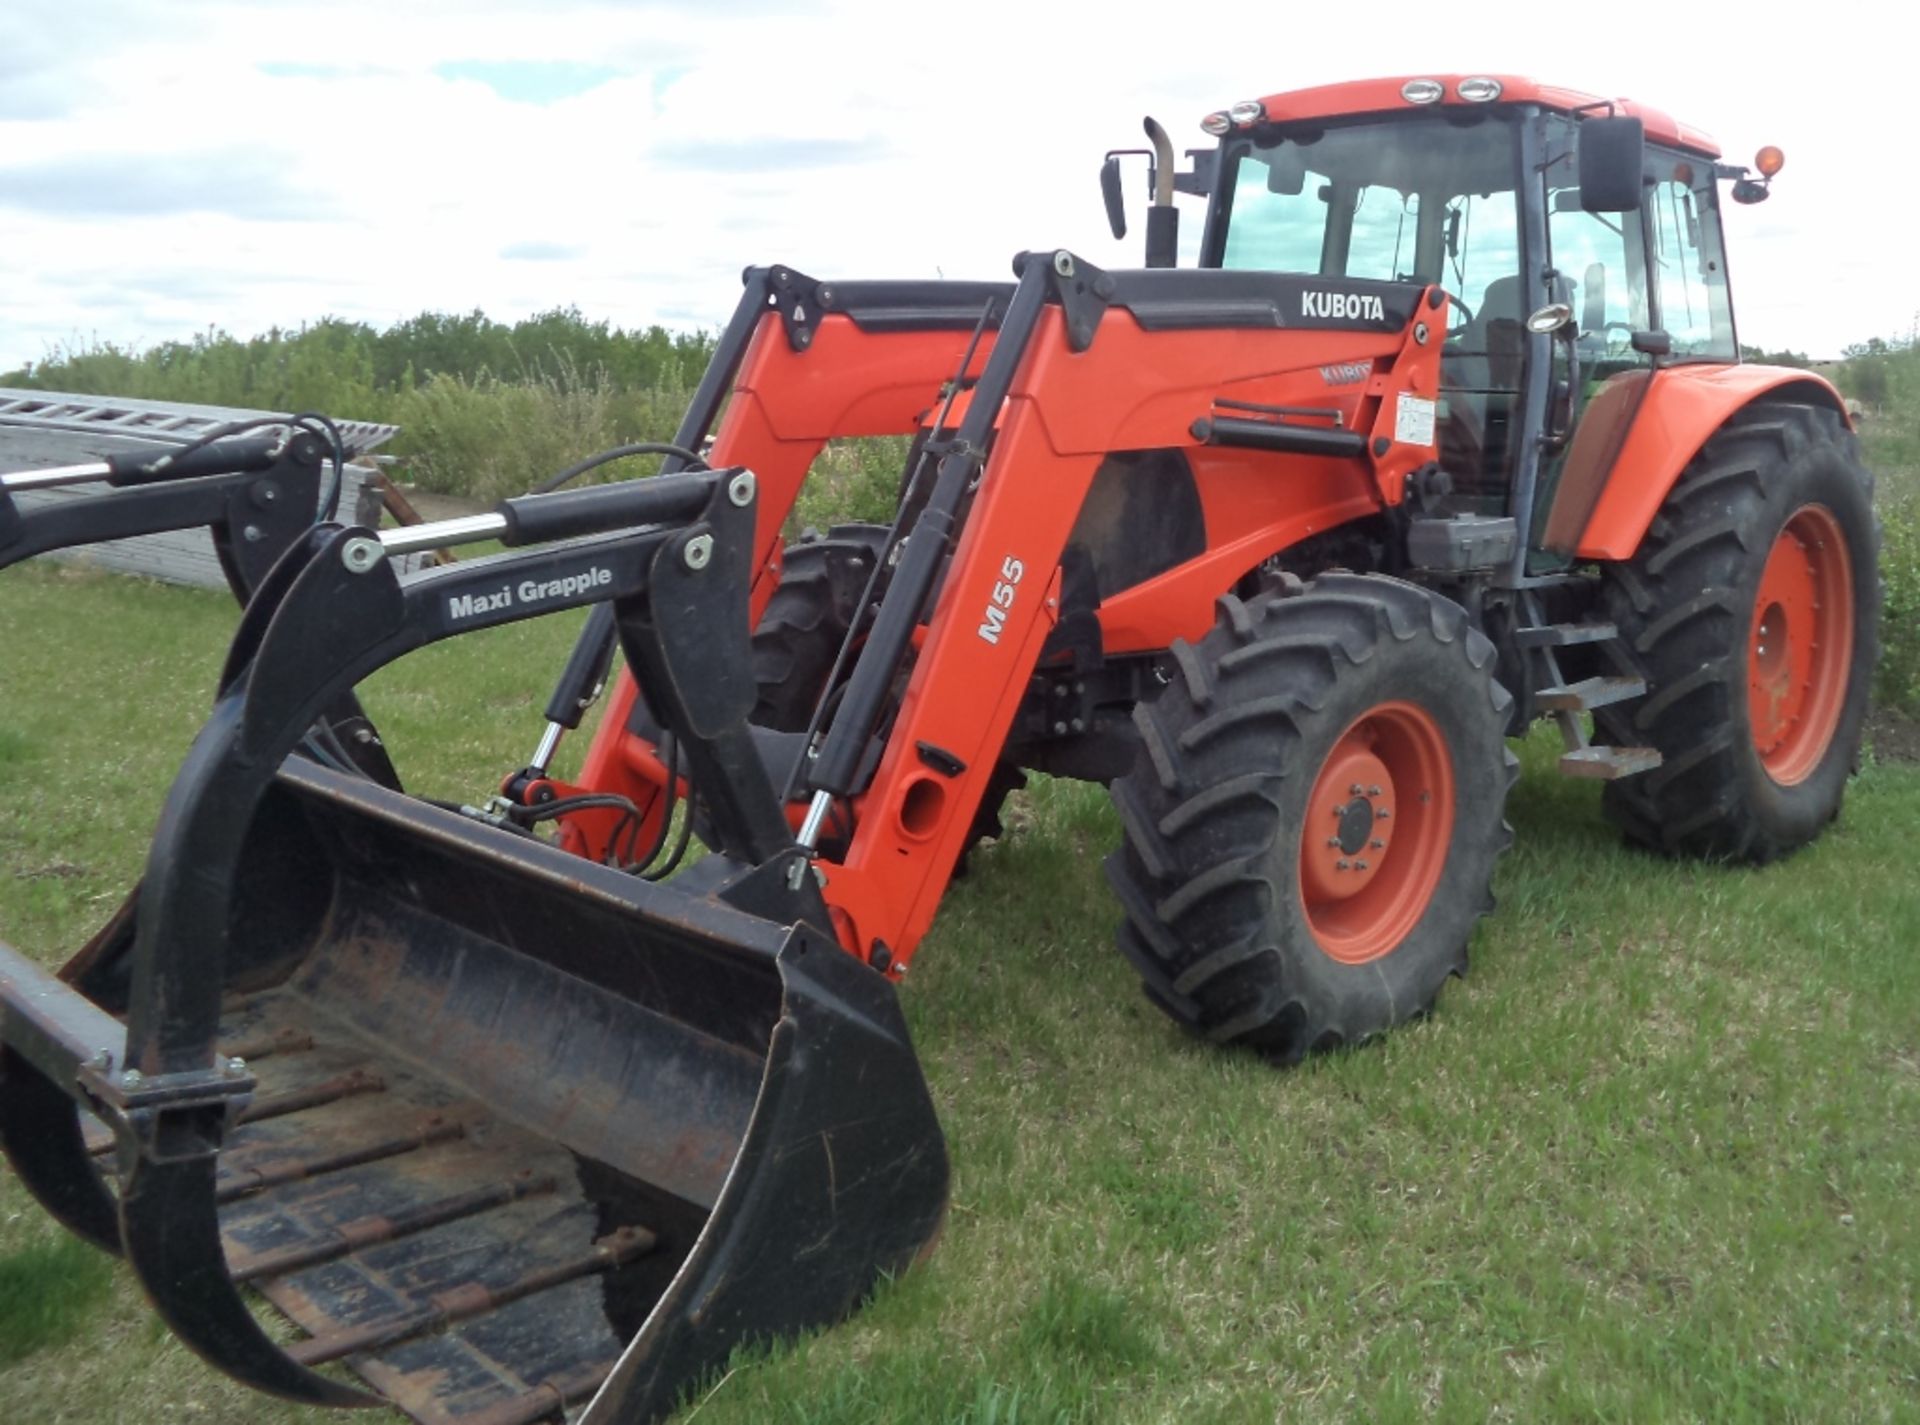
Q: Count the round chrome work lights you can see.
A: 5